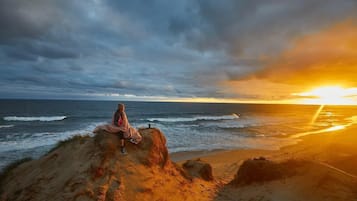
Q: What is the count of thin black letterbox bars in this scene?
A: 0